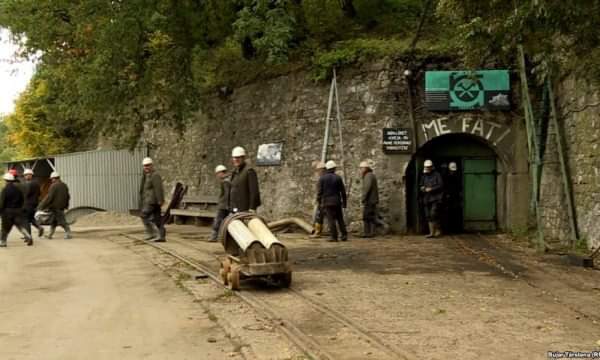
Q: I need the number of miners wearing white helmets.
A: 11